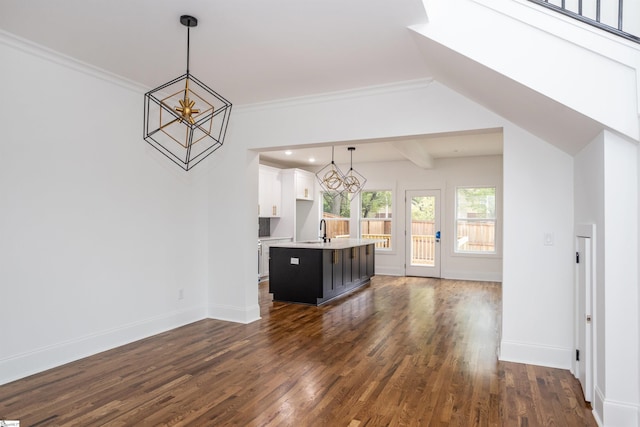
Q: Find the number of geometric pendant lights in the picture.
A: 3